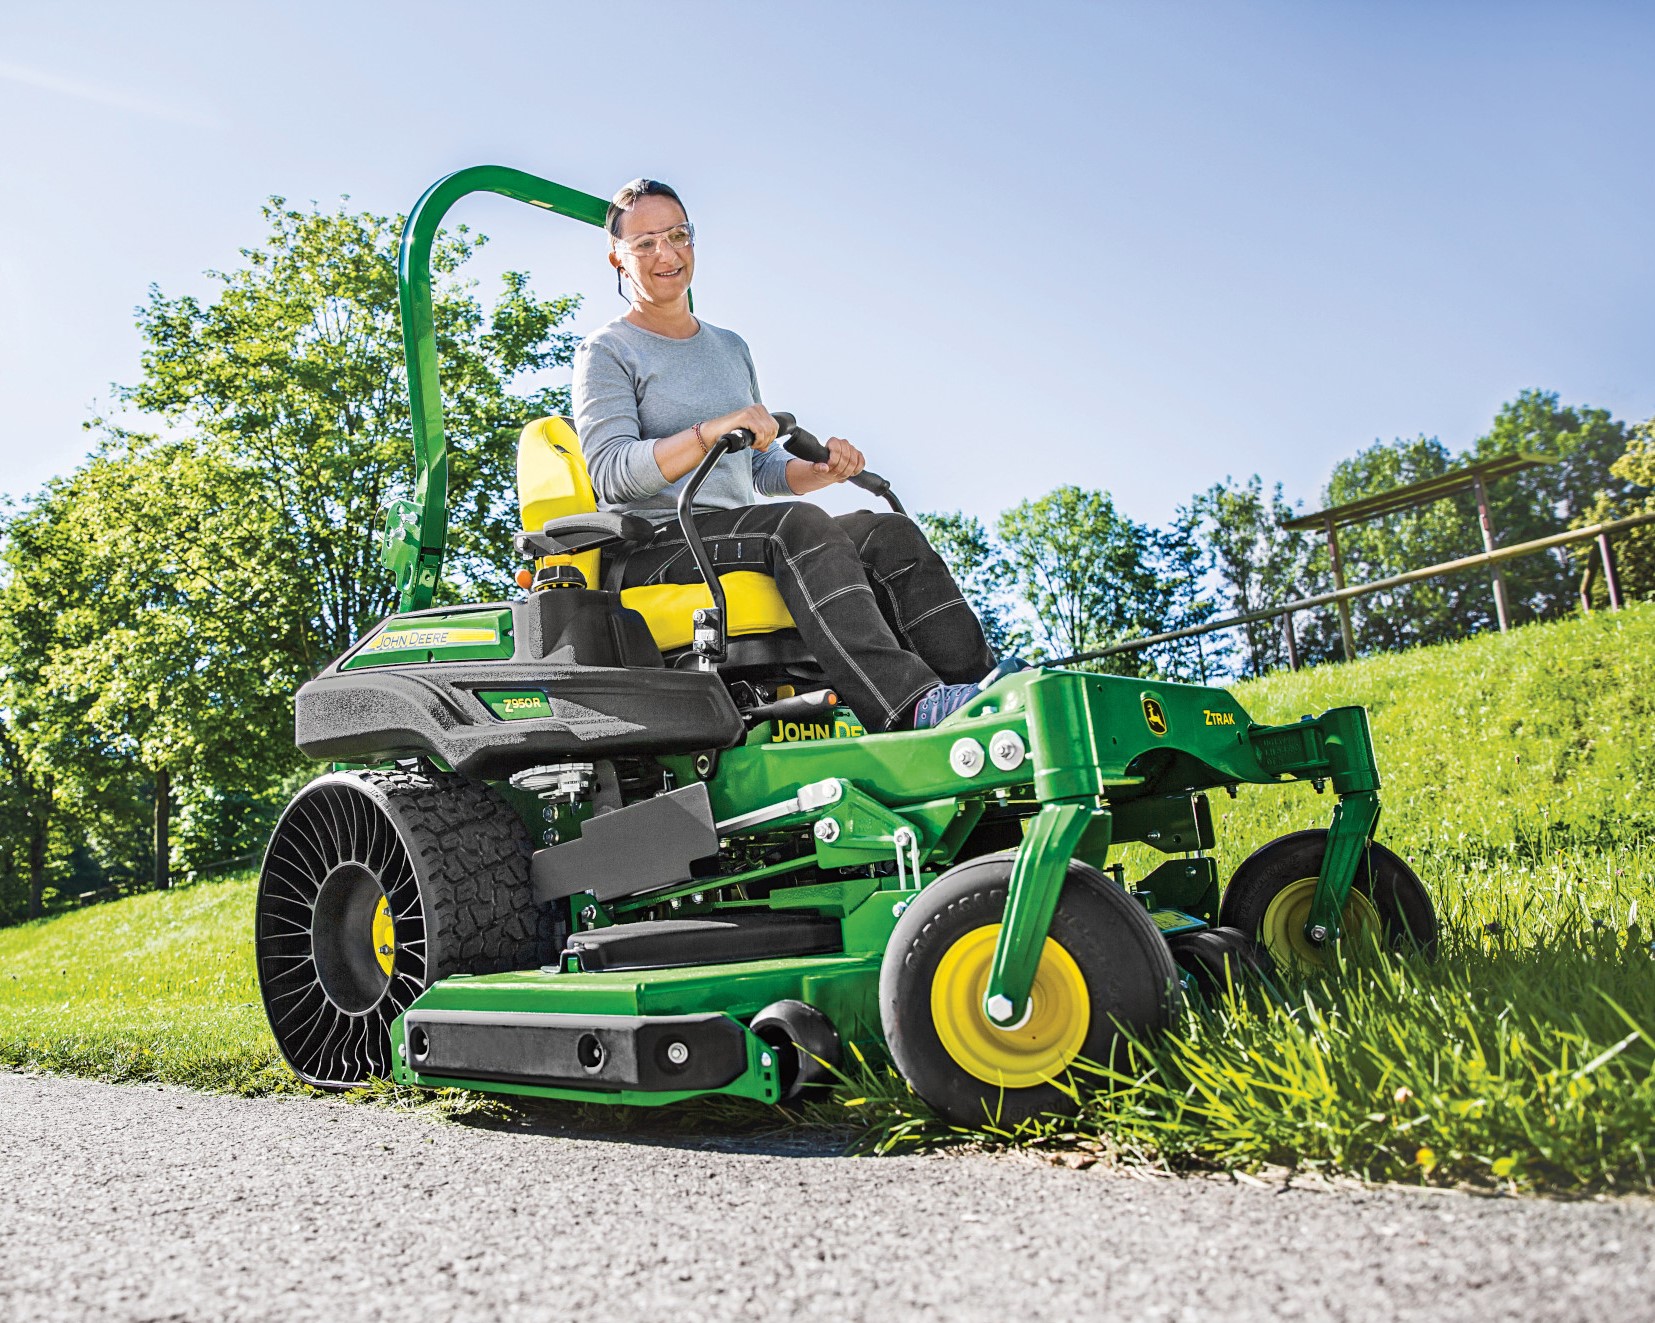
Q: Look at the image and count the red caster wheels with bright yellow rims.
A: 0